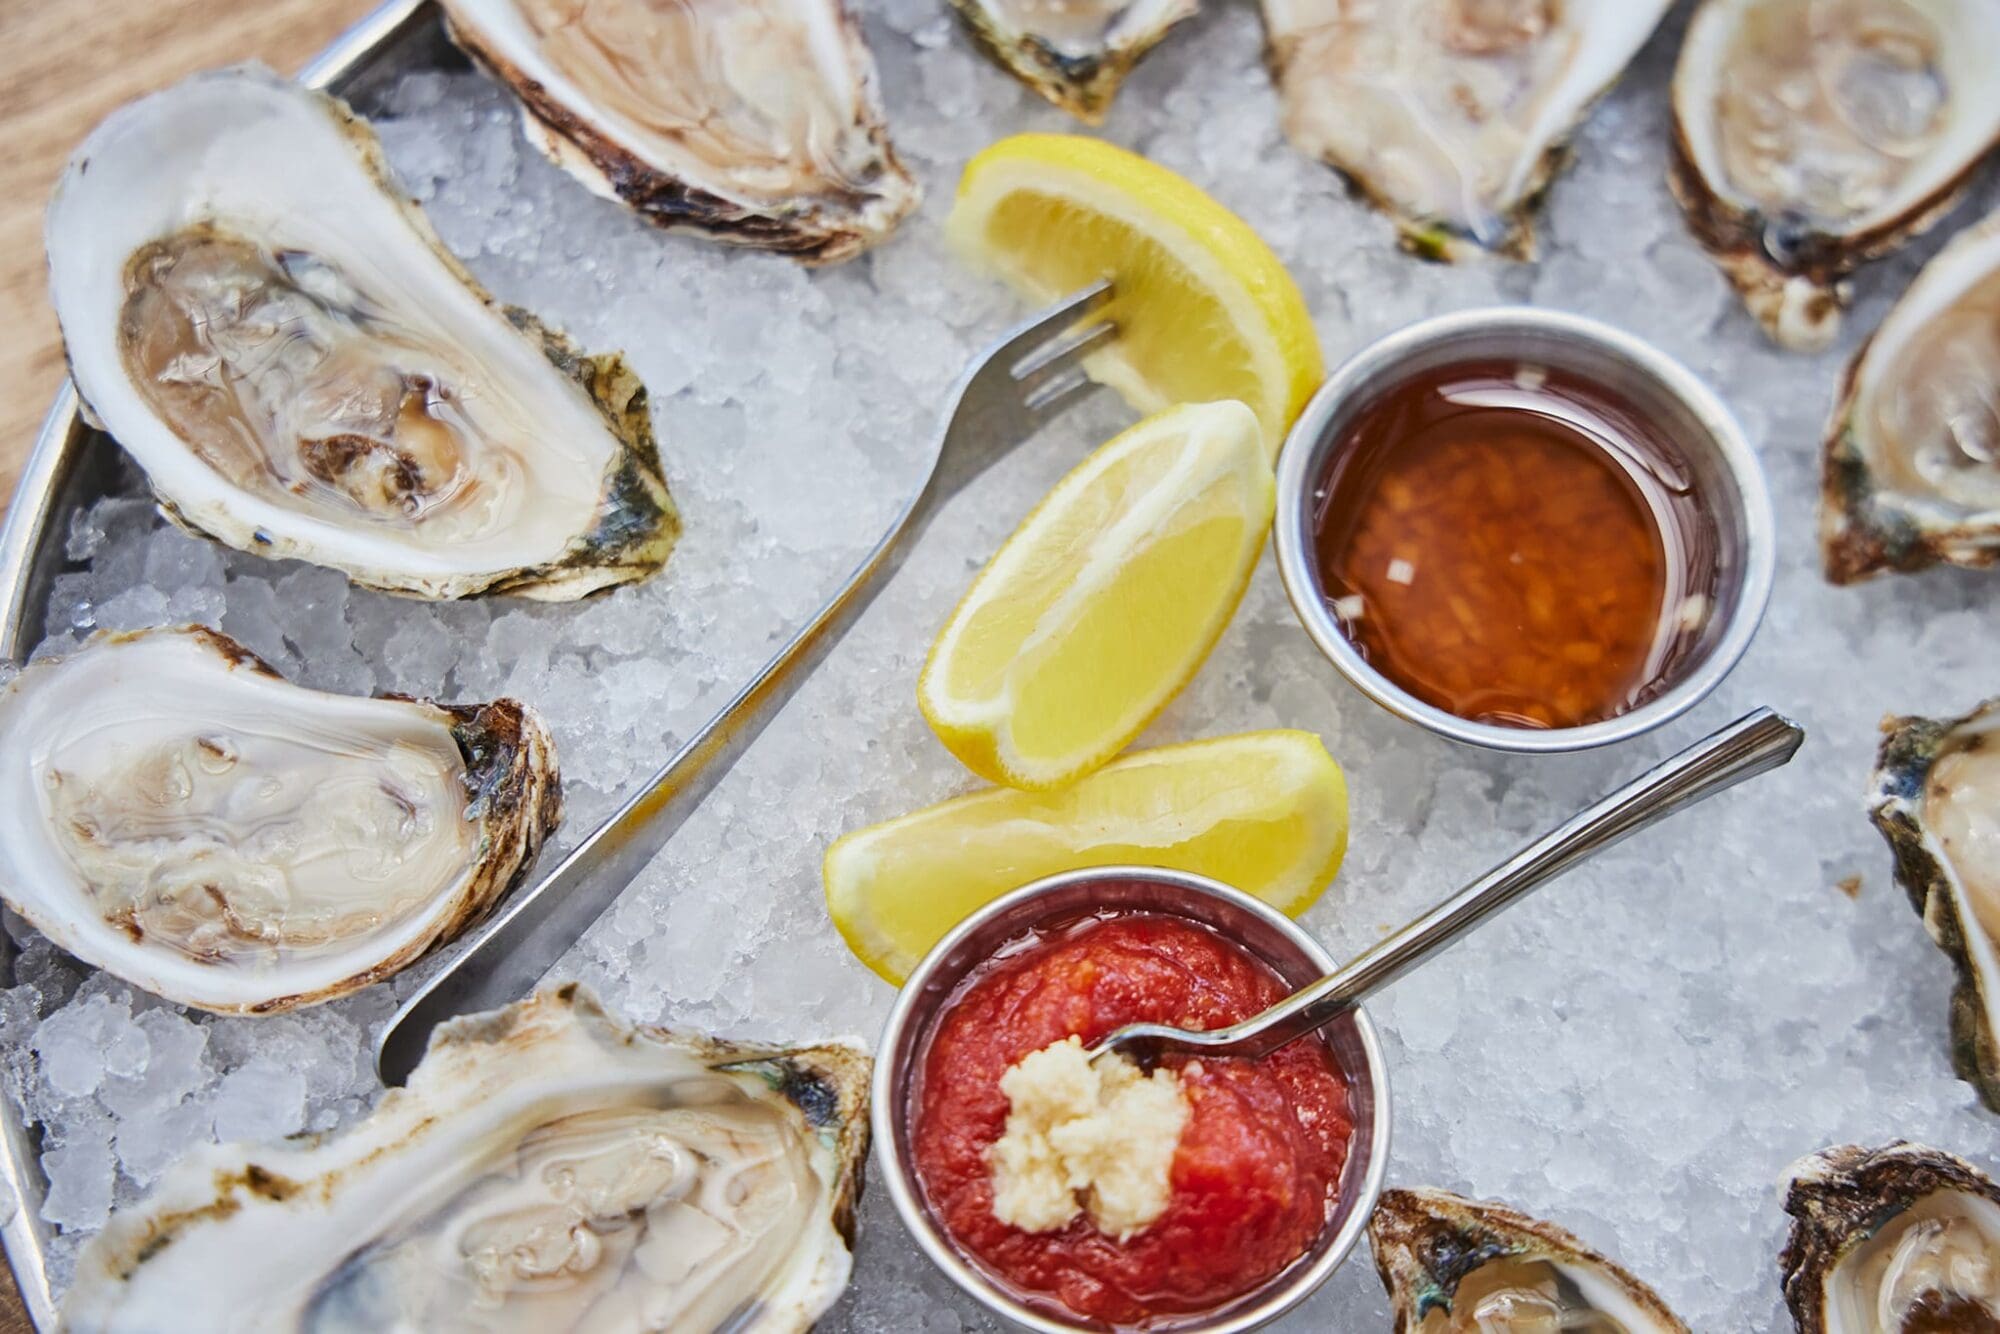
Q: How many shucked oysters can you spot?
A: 11